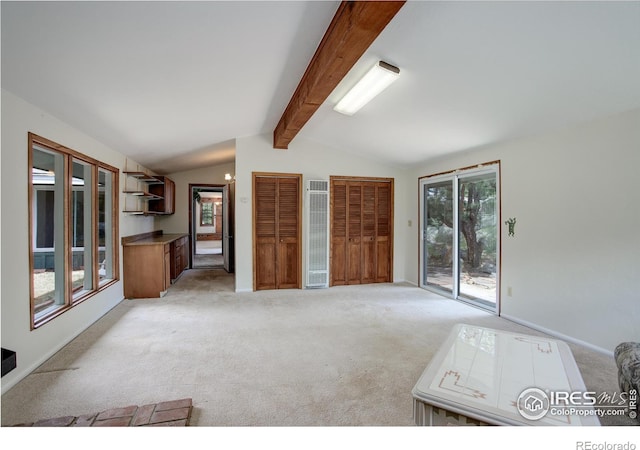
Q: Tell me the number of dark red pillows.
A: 0